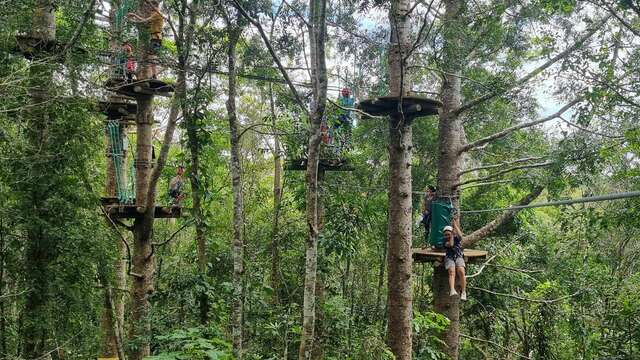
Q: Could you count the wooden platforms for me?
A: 7